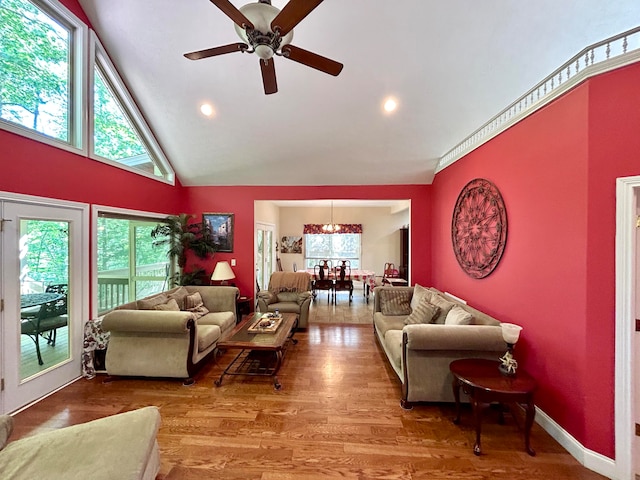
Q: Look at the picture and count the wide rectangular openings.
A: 1